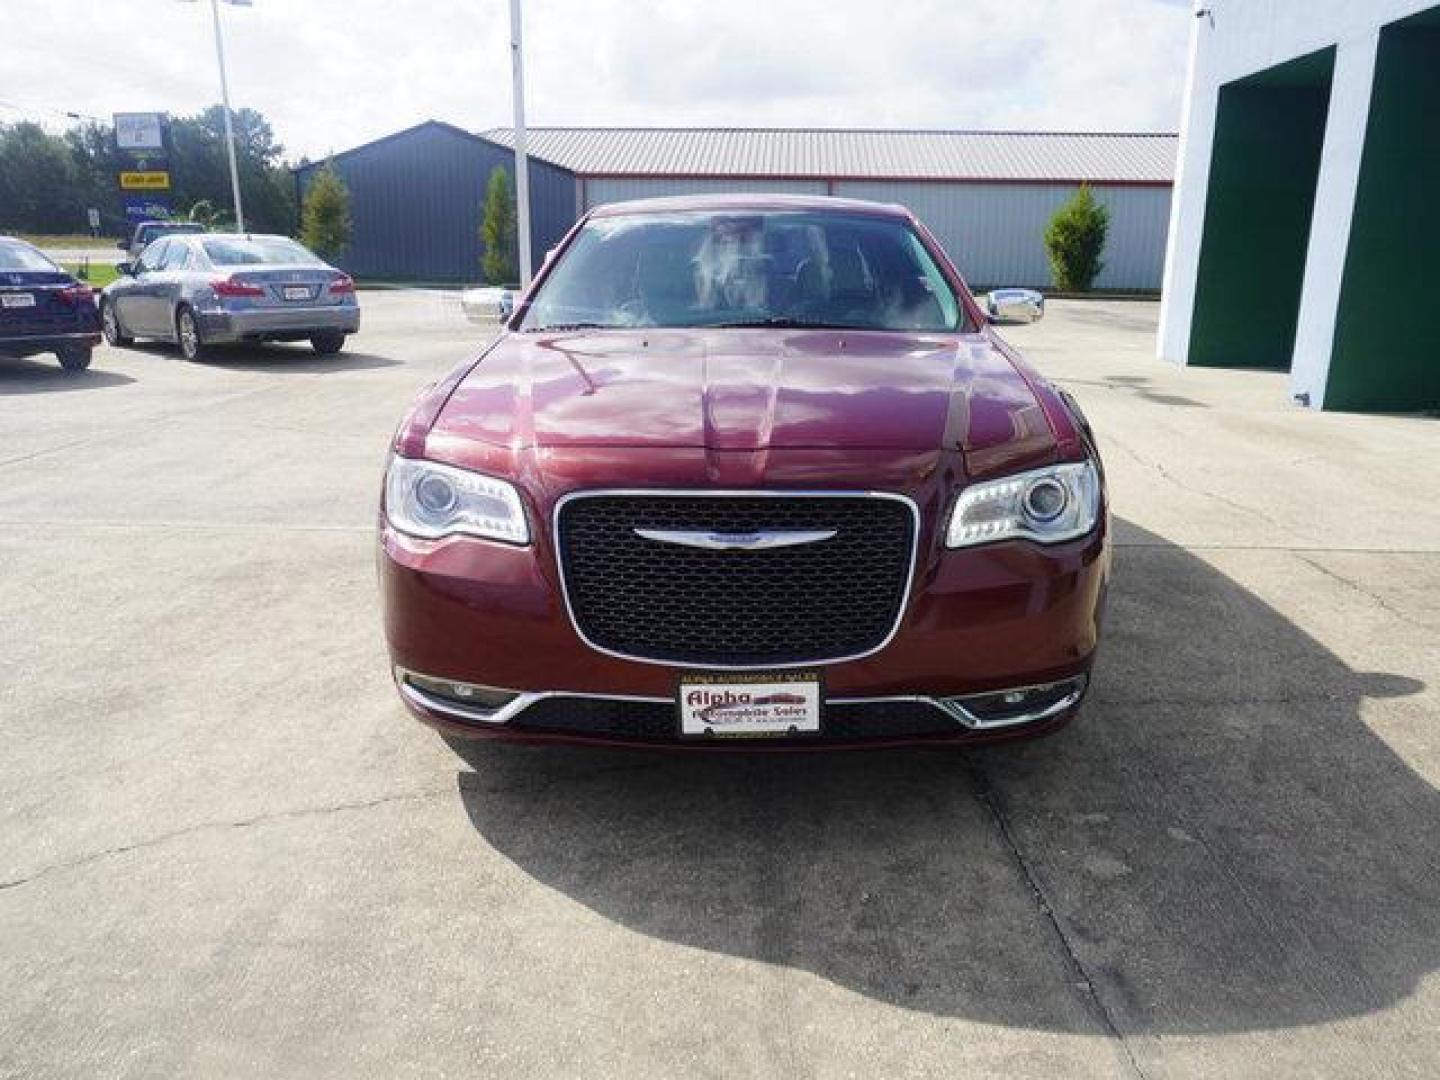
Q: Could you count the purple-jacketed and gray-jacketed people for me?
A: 0